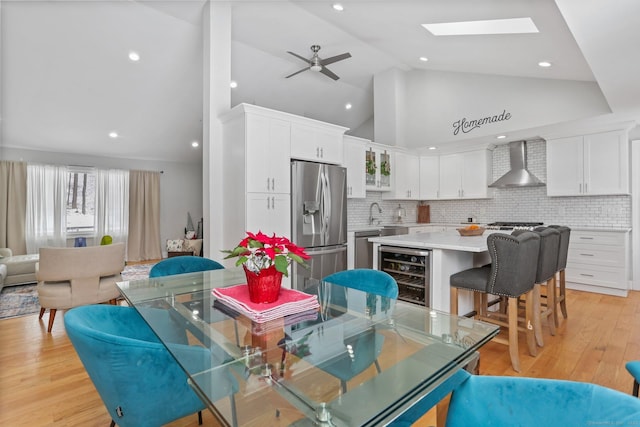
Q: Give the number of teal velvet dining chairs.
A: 5